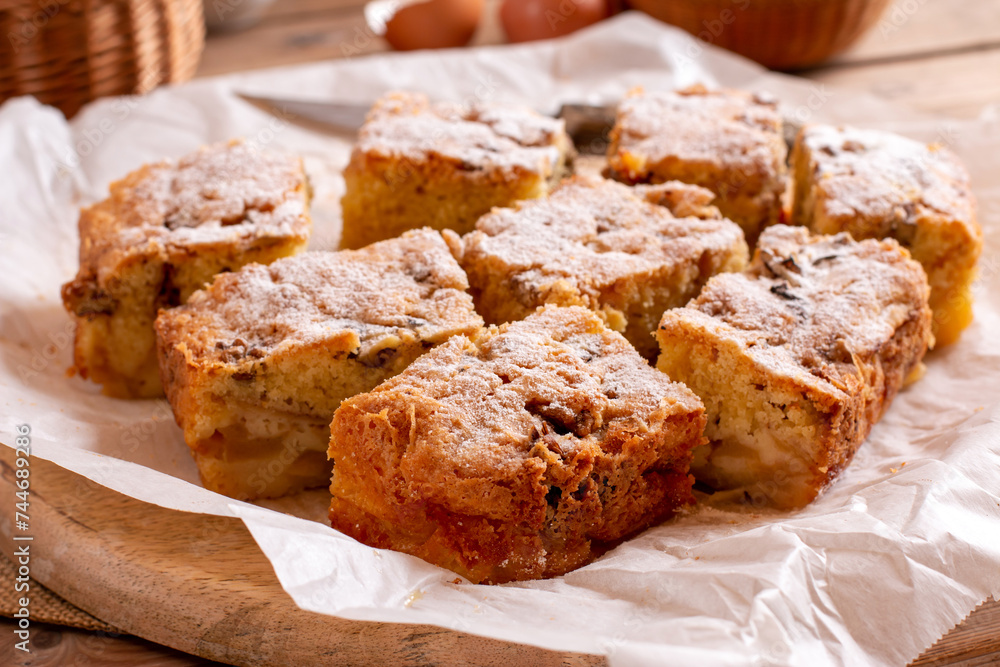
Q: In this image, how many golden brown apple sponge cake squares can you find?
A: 8